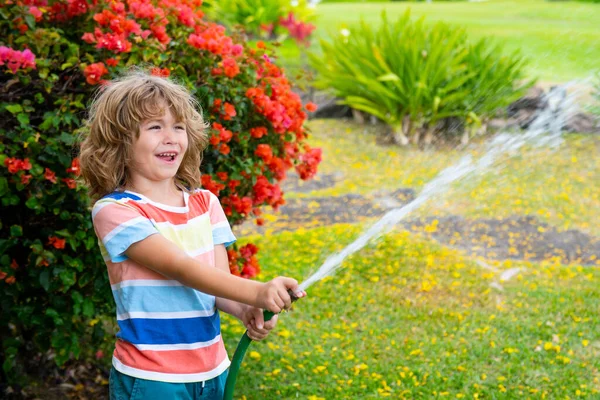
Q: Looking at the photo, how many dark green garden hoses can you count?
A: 1